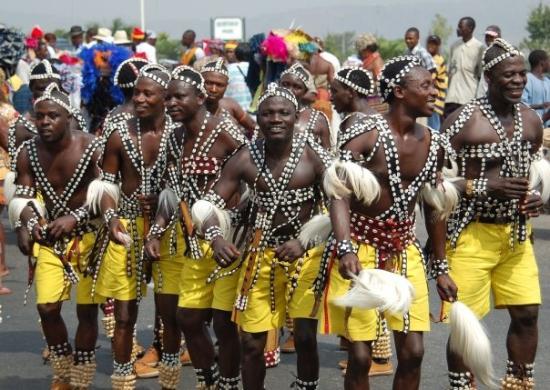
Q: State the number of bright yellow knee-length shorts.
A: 6